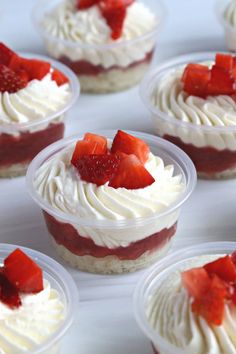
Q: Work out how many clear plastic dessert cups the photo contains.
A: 7